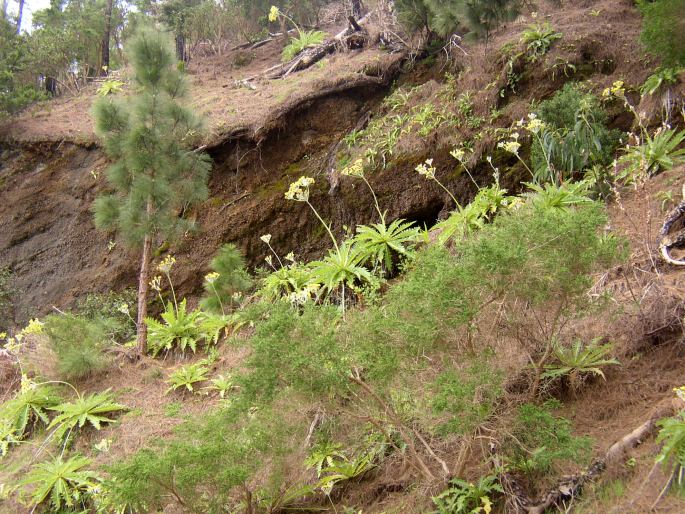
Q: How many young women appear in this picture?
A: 0